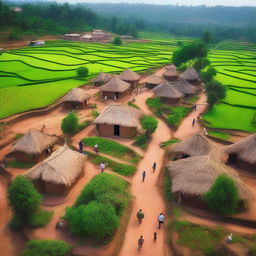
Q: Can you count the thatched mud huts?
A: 15